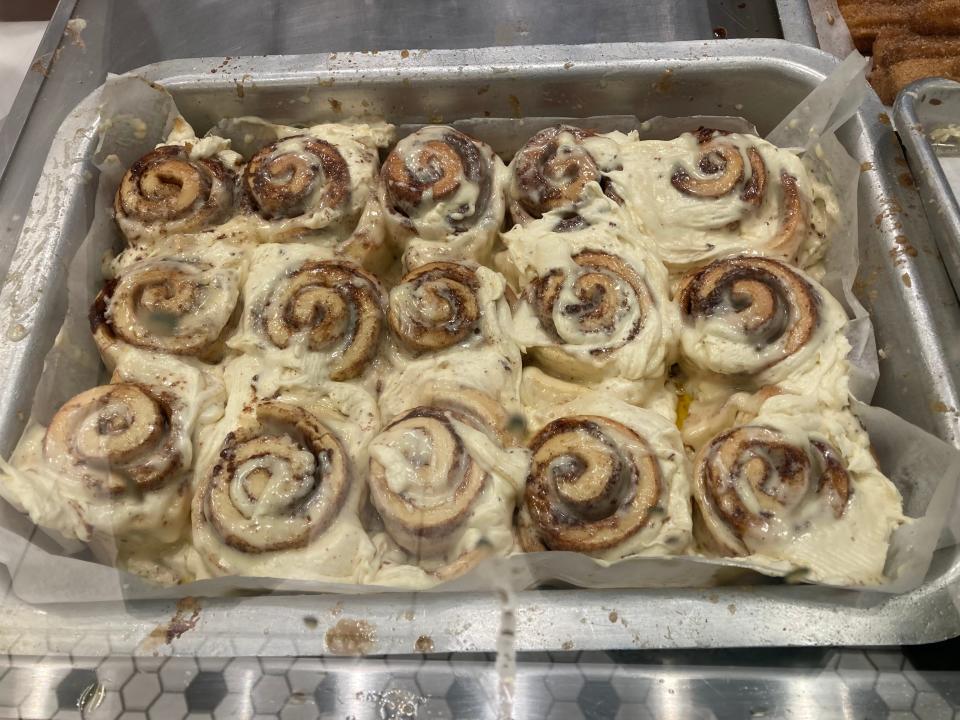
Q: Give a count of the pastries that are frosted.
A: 15